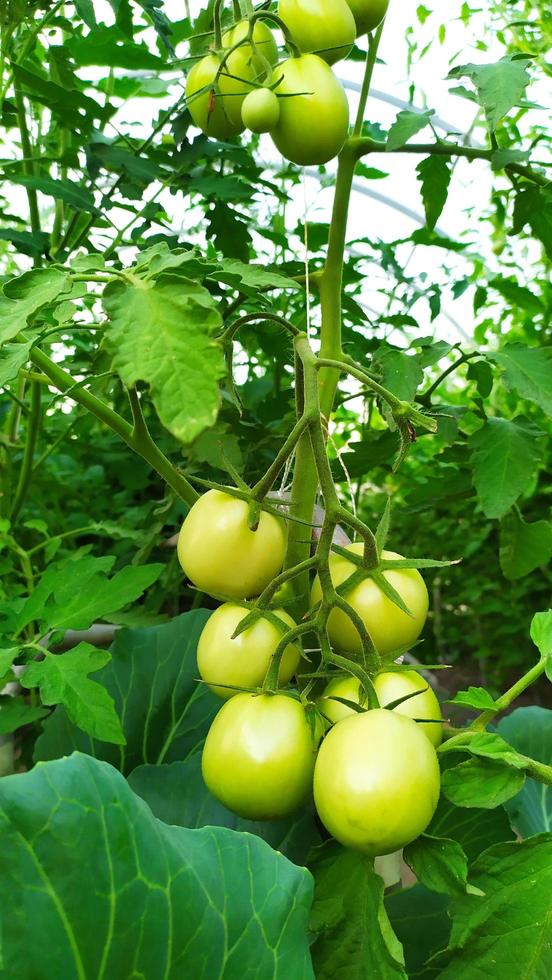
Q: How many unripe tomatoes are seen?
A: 12